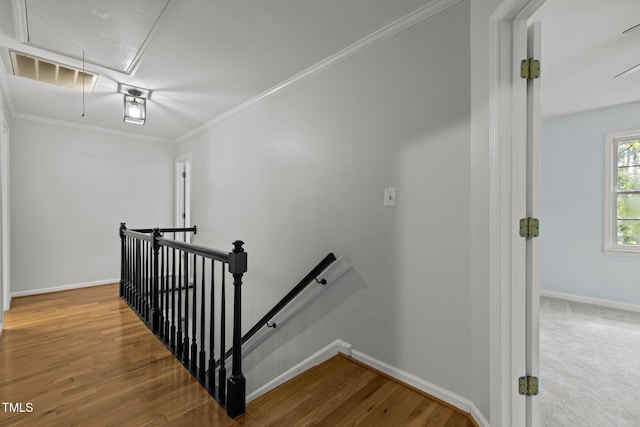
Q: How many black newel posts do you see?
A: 3